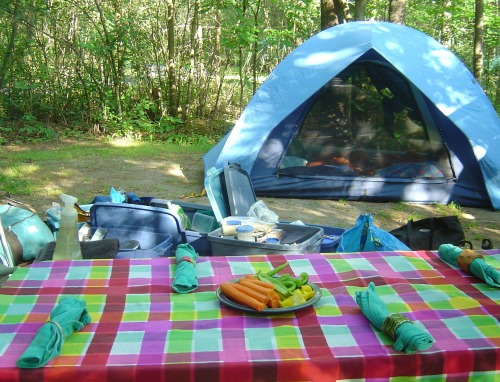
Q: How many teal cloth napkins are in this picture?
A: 4